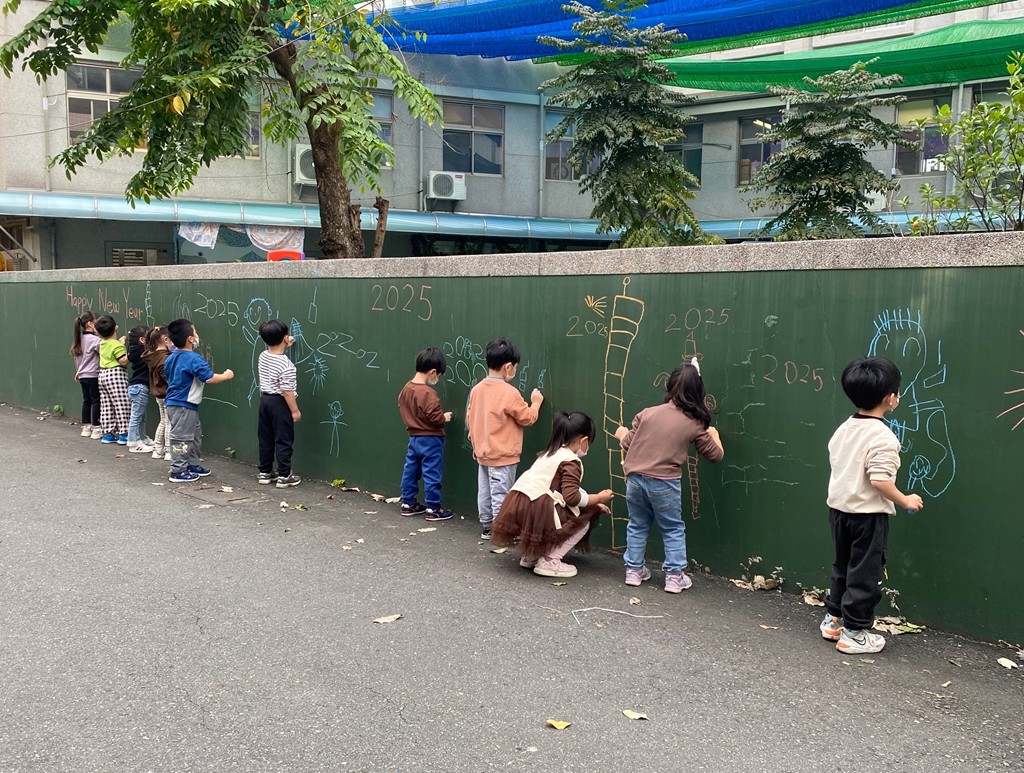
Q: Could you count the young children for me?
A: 11